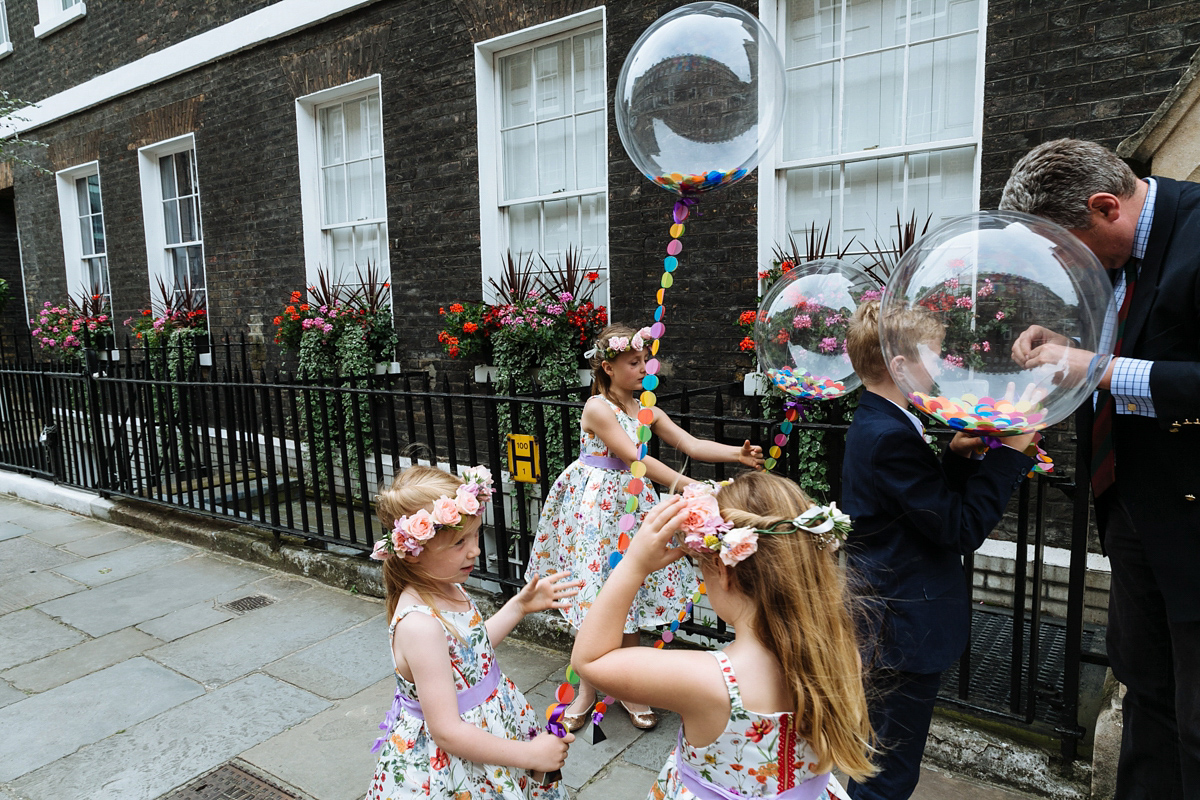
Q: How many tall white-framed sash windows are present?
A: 5